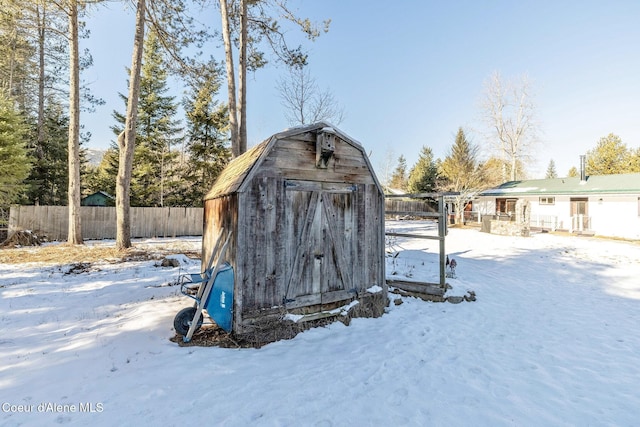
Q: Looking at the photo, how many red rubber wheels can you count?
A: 0